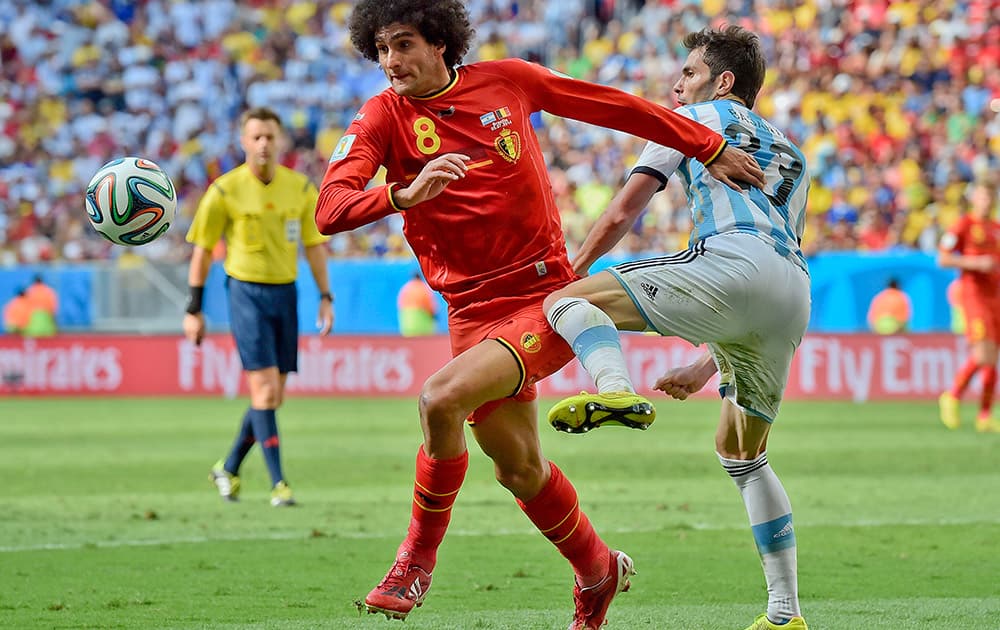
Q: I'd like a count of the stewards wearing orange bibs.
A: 5